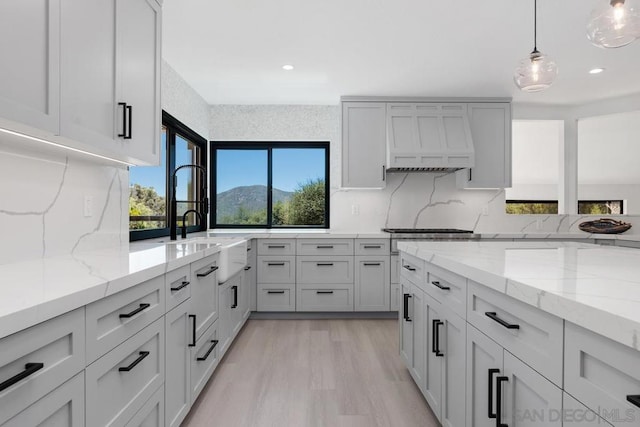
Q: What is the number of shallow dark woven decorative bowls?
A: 1